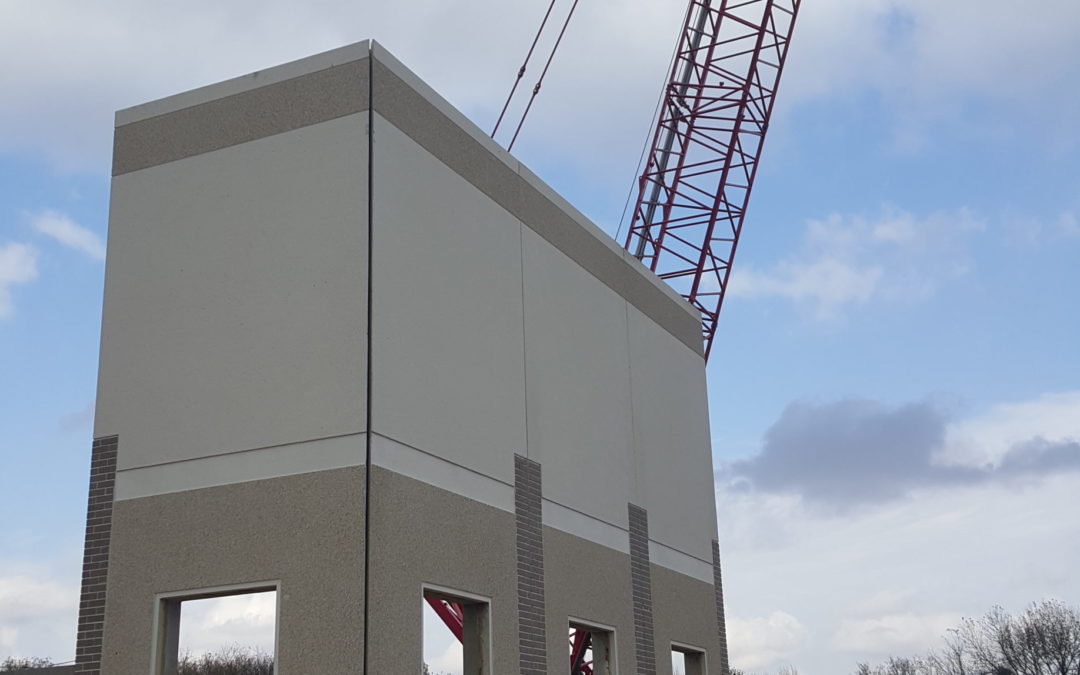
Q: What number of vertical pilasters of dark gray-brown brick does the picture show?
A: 4